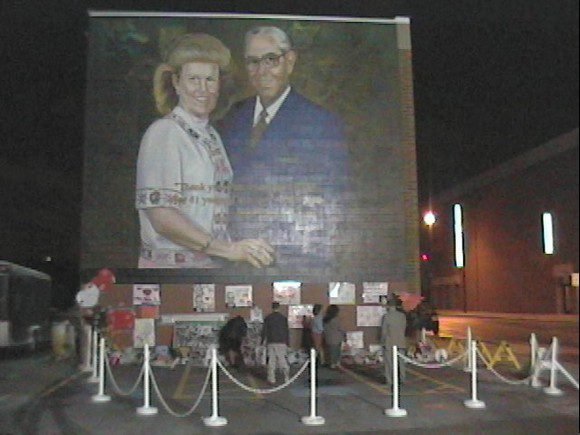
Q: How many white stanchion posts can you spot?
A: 11